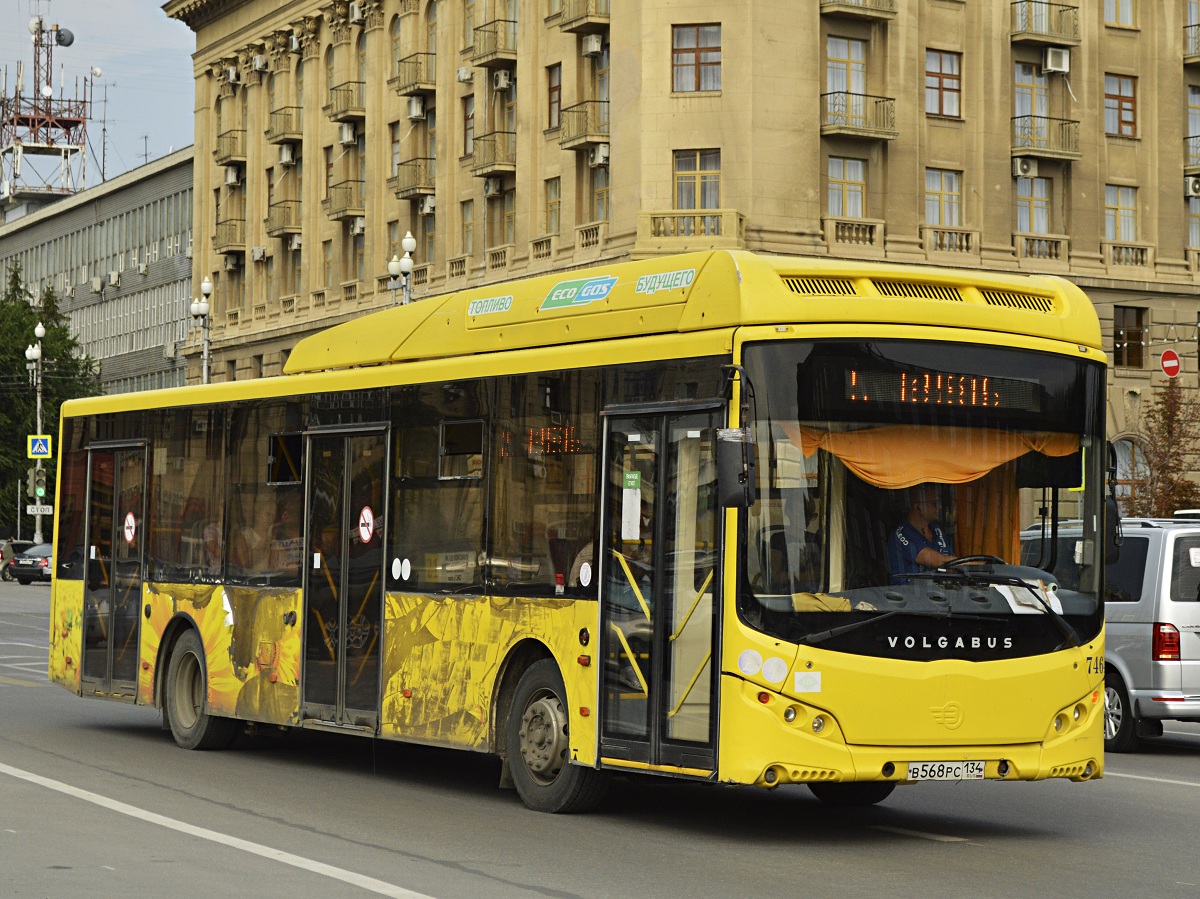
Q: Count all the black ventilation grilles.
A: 3